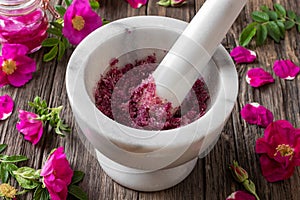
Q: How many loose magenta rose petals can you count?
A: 7